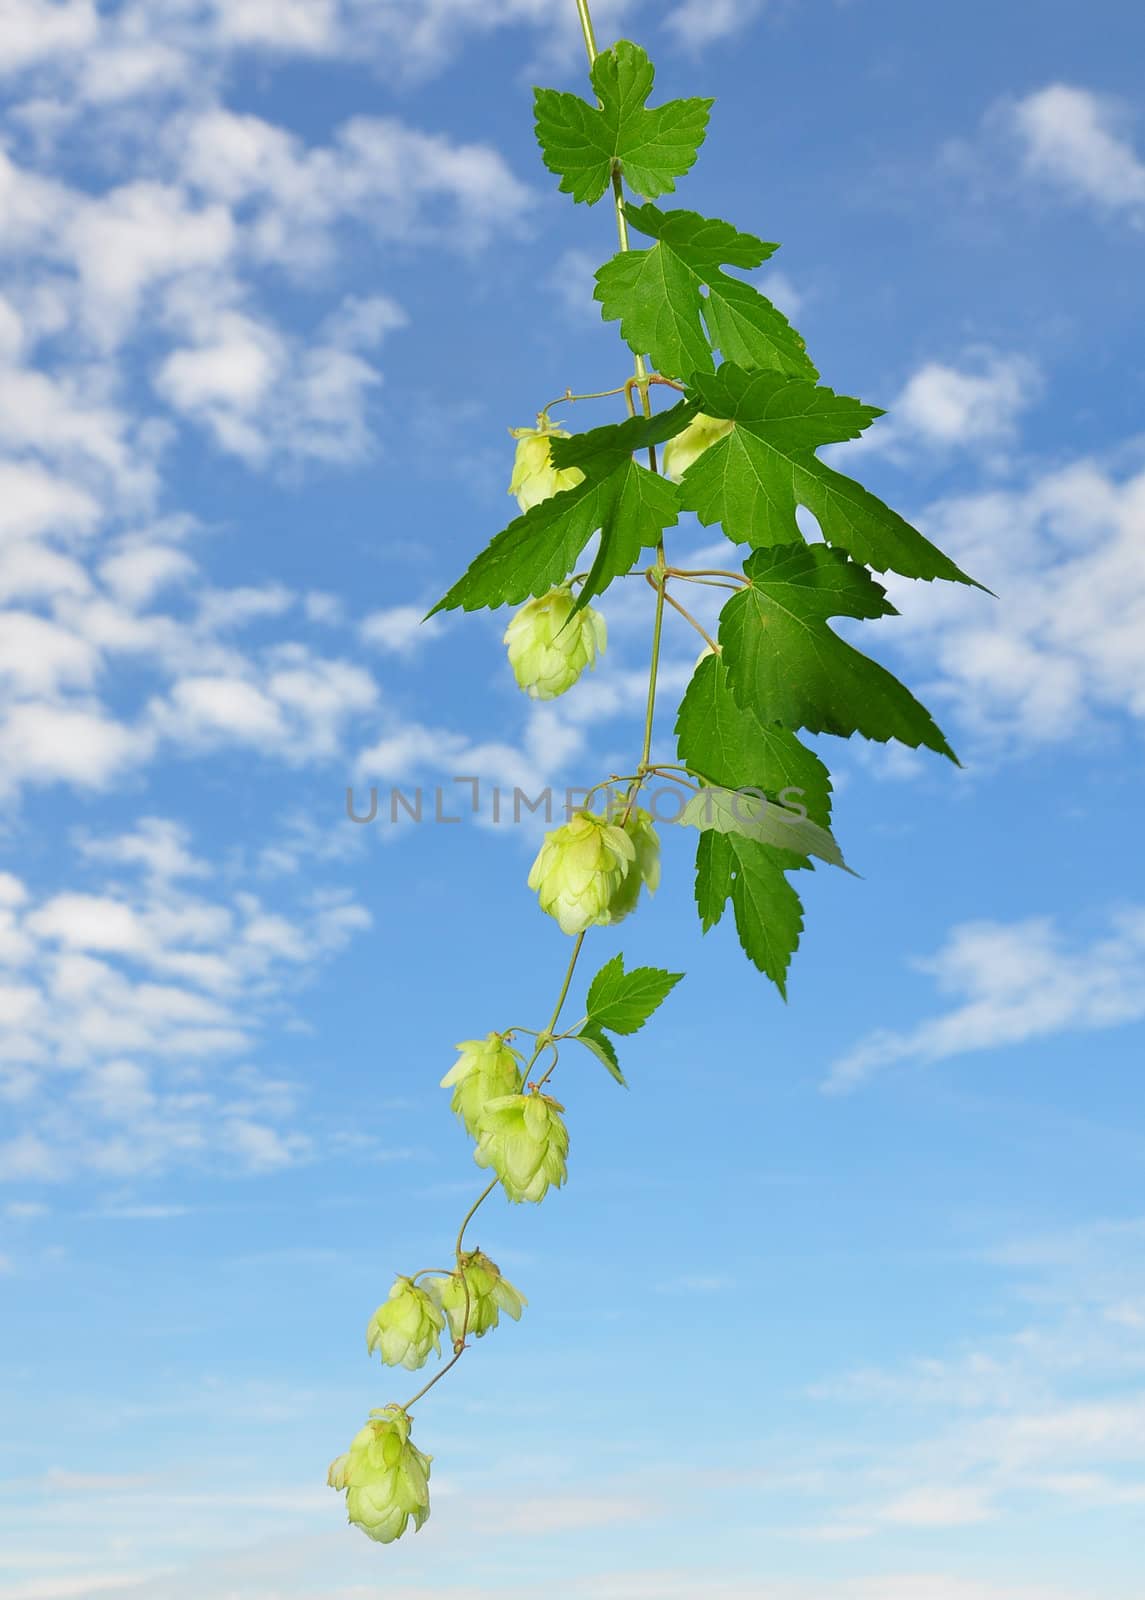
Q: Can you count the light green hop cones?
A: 10